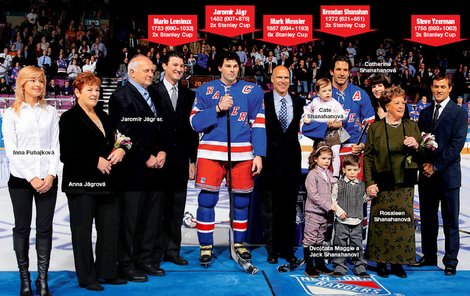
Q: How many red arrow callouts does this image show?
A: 5